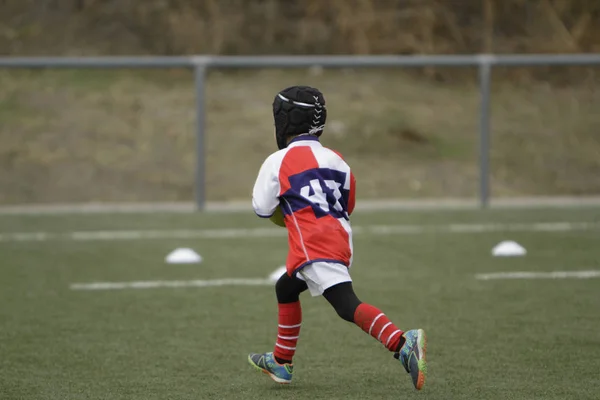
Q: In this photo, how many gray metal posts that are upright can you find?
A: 2